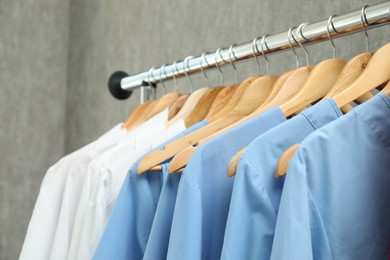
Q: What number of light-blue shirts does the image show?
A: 5